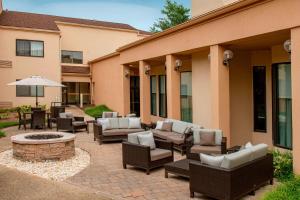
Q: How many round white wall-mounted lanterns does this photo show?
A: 5